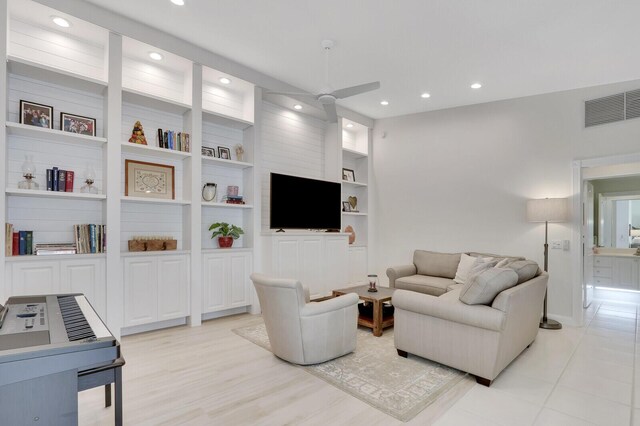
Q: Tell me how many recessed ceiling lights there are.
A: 9